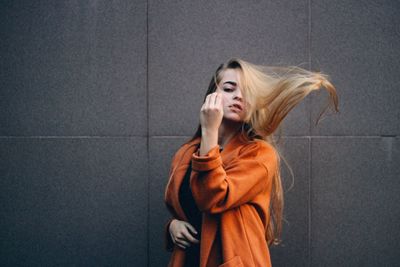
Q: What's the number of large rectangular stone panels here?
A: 6